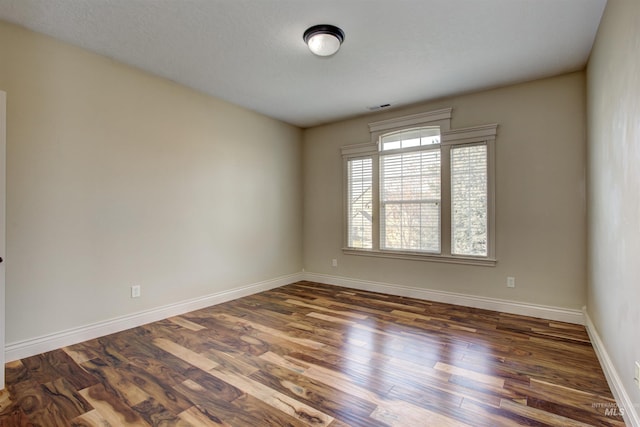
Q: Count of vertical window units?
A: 3